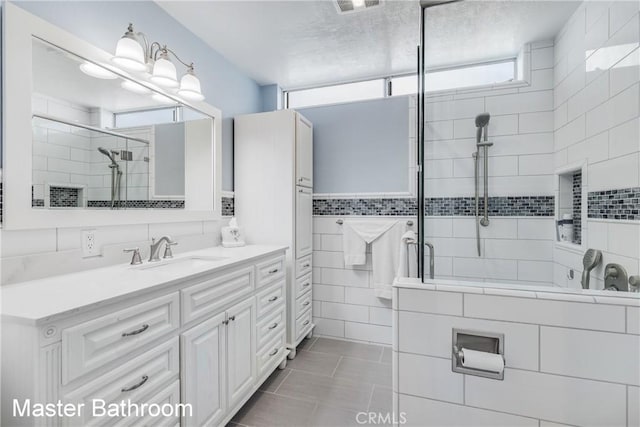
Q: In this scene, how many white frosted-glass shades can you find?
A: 3